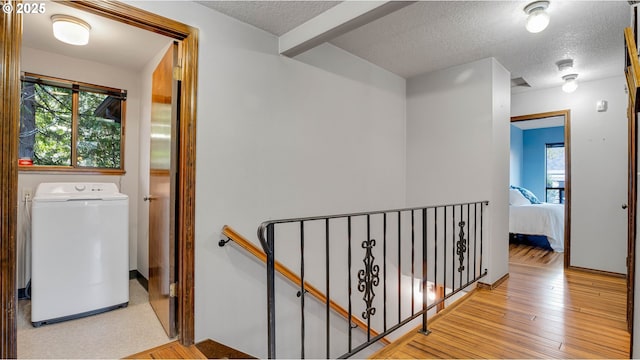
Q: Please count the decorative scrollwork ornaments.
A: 2